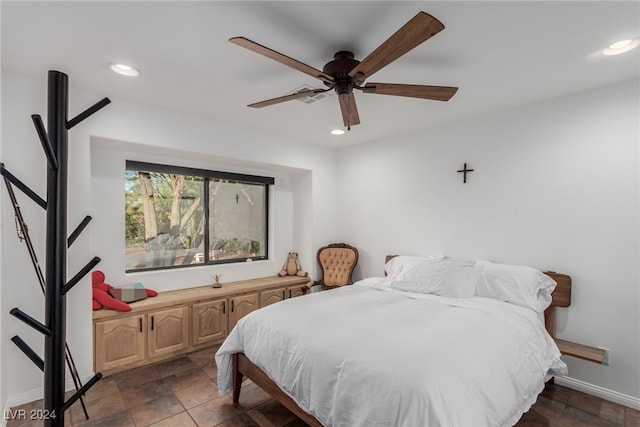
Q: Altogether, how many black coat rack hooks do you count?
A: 8